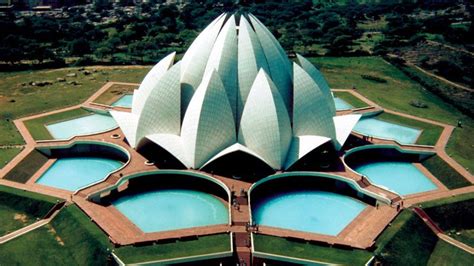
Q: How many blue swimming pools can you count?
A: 8